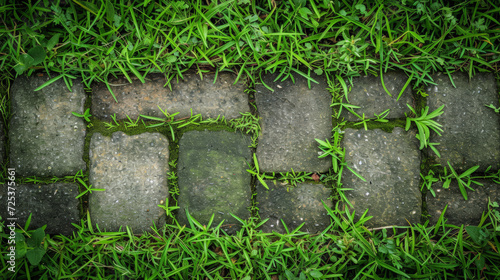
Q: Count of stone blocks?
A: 11